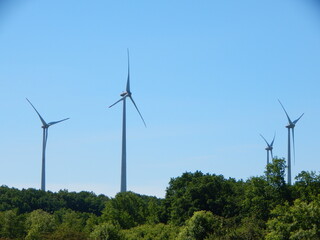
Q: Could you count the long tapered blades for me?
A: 12